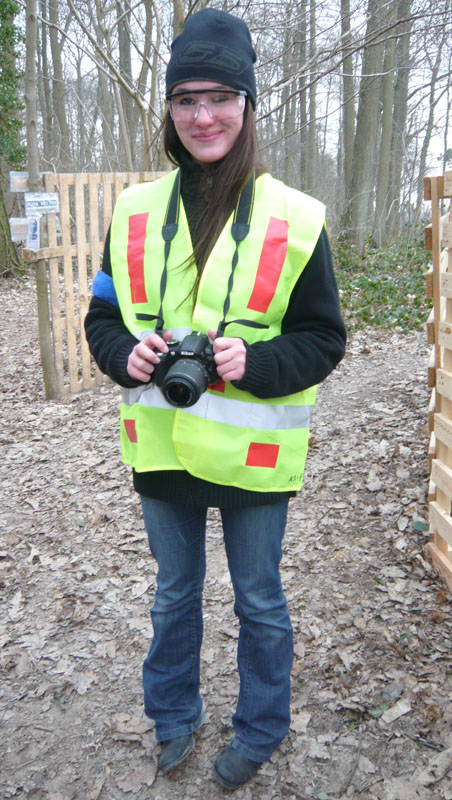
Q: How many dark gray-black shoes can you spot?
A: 2